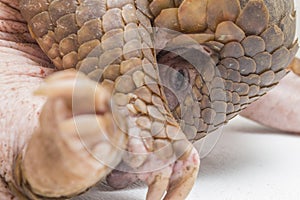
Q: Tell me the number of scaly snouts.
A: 1